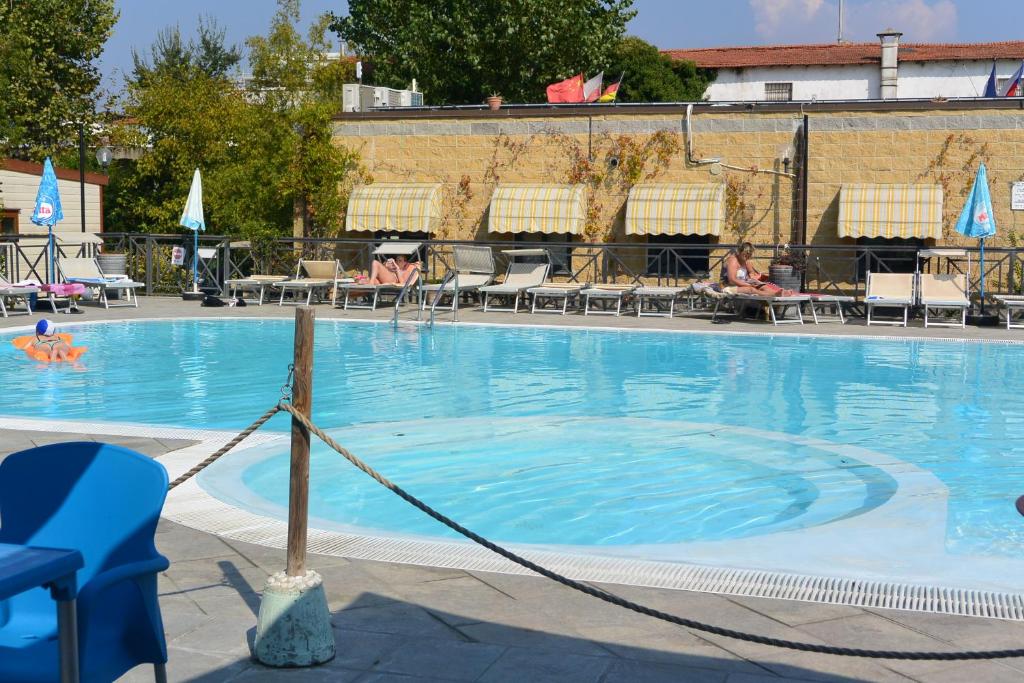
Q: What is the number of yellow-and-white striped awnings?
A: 4